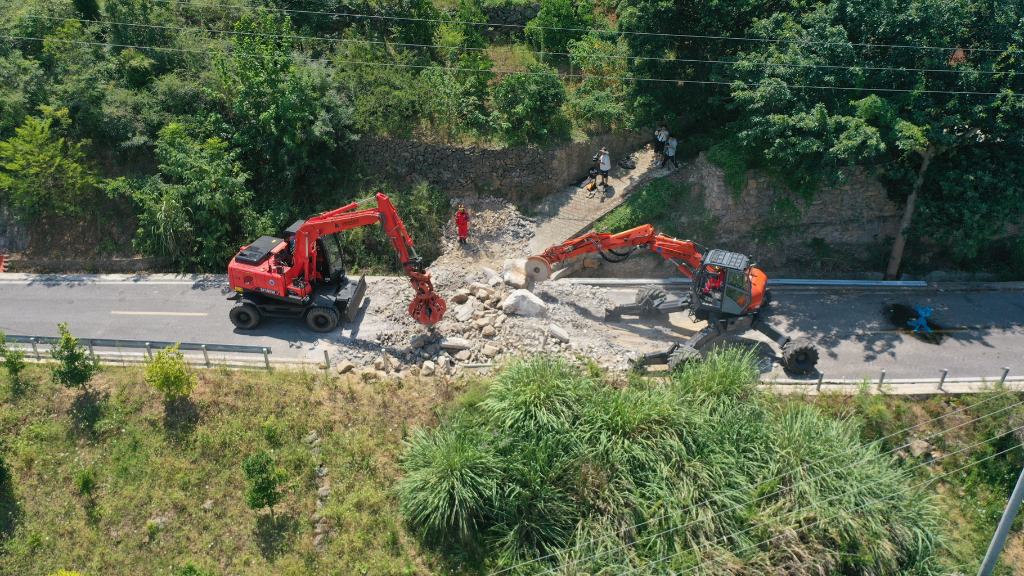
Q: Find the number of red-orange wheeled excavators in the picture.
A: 2